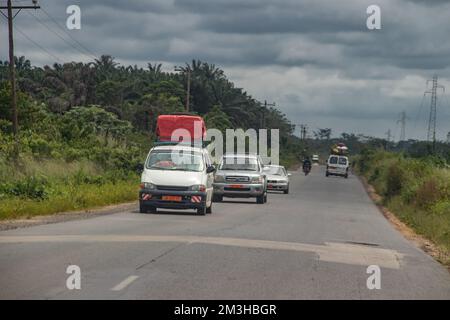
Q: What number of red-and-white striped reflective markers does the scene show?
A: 2